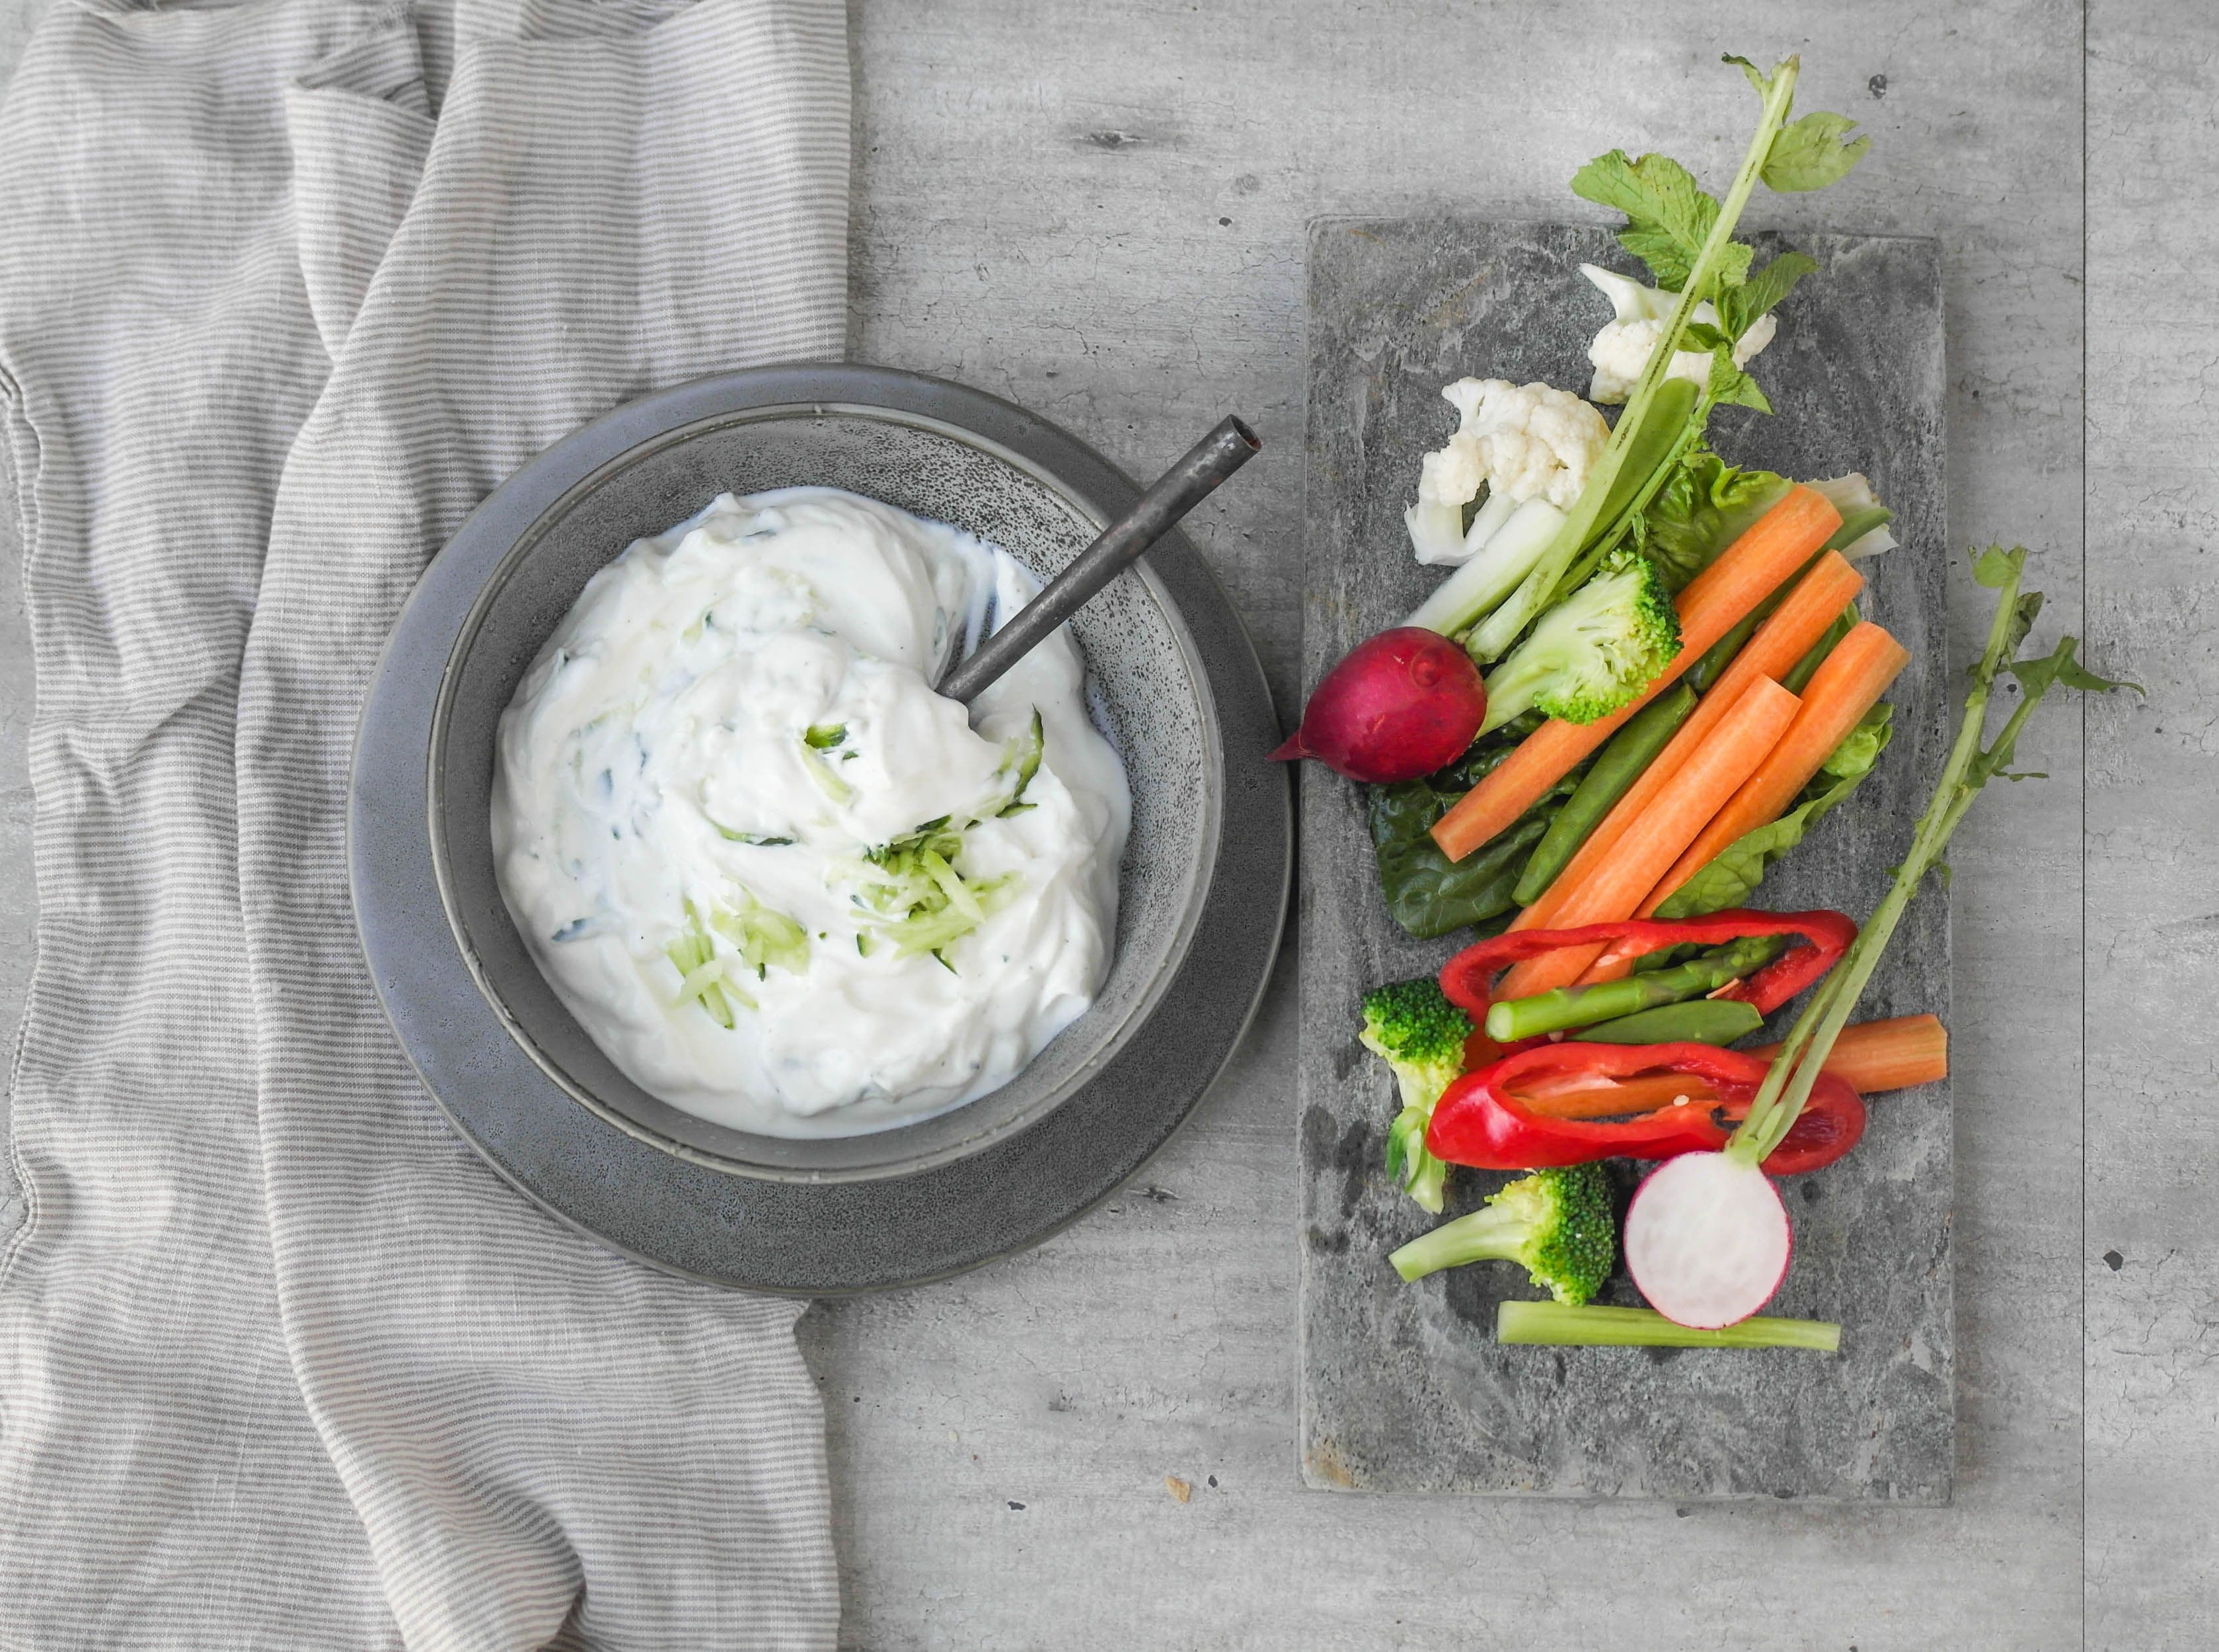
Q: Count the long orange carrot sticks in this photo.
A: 5